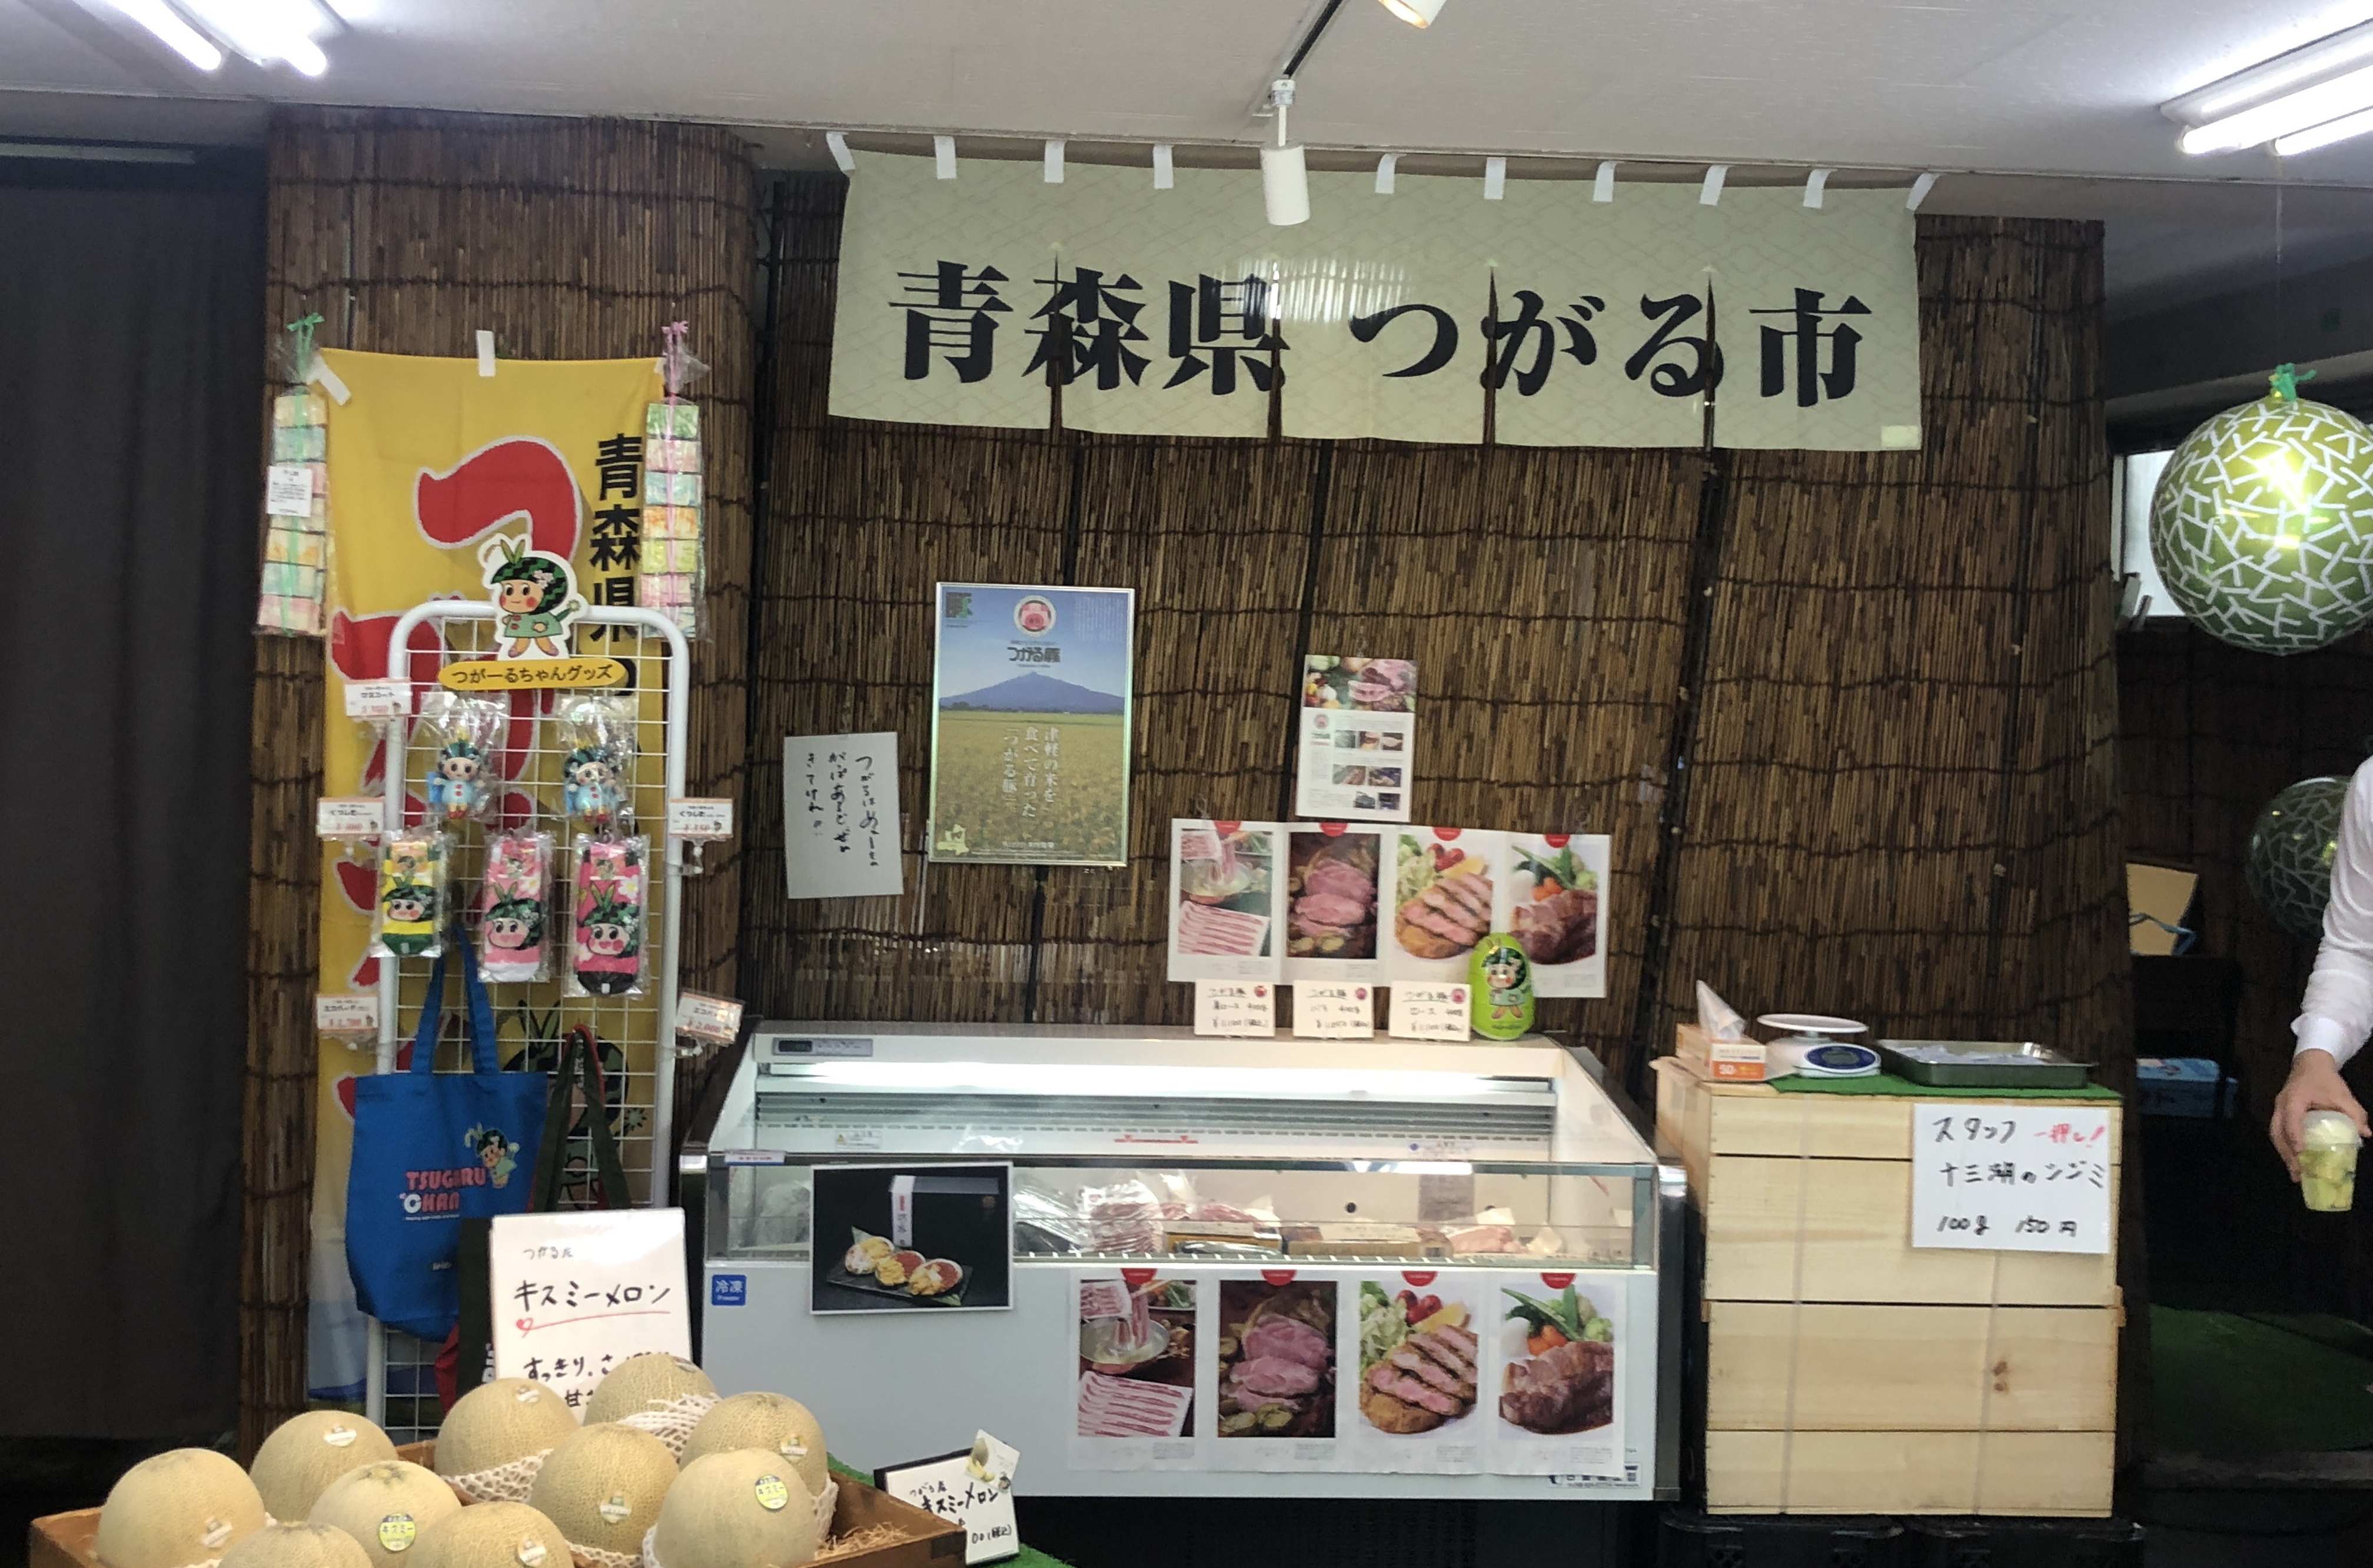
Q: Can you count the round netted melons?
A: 10